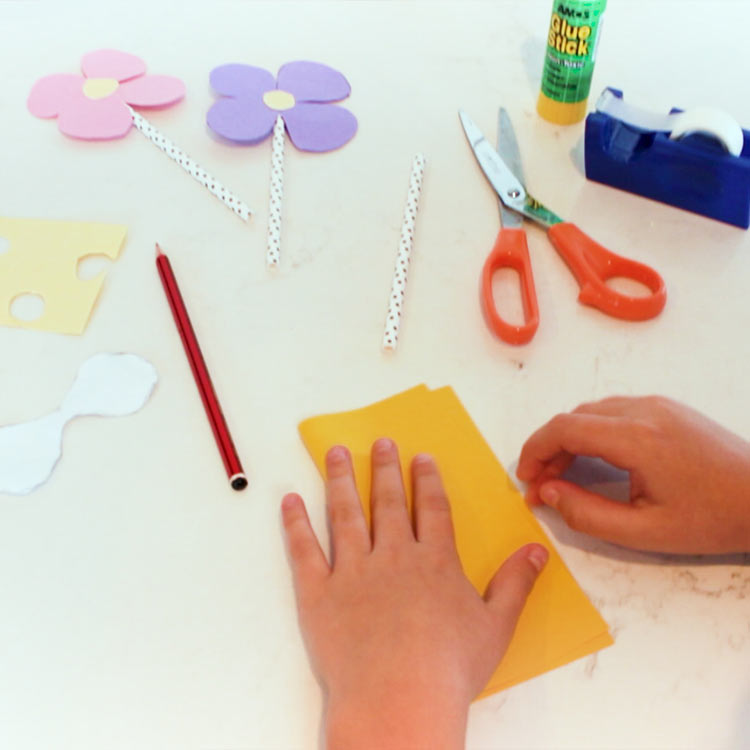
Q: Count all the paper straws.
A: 3